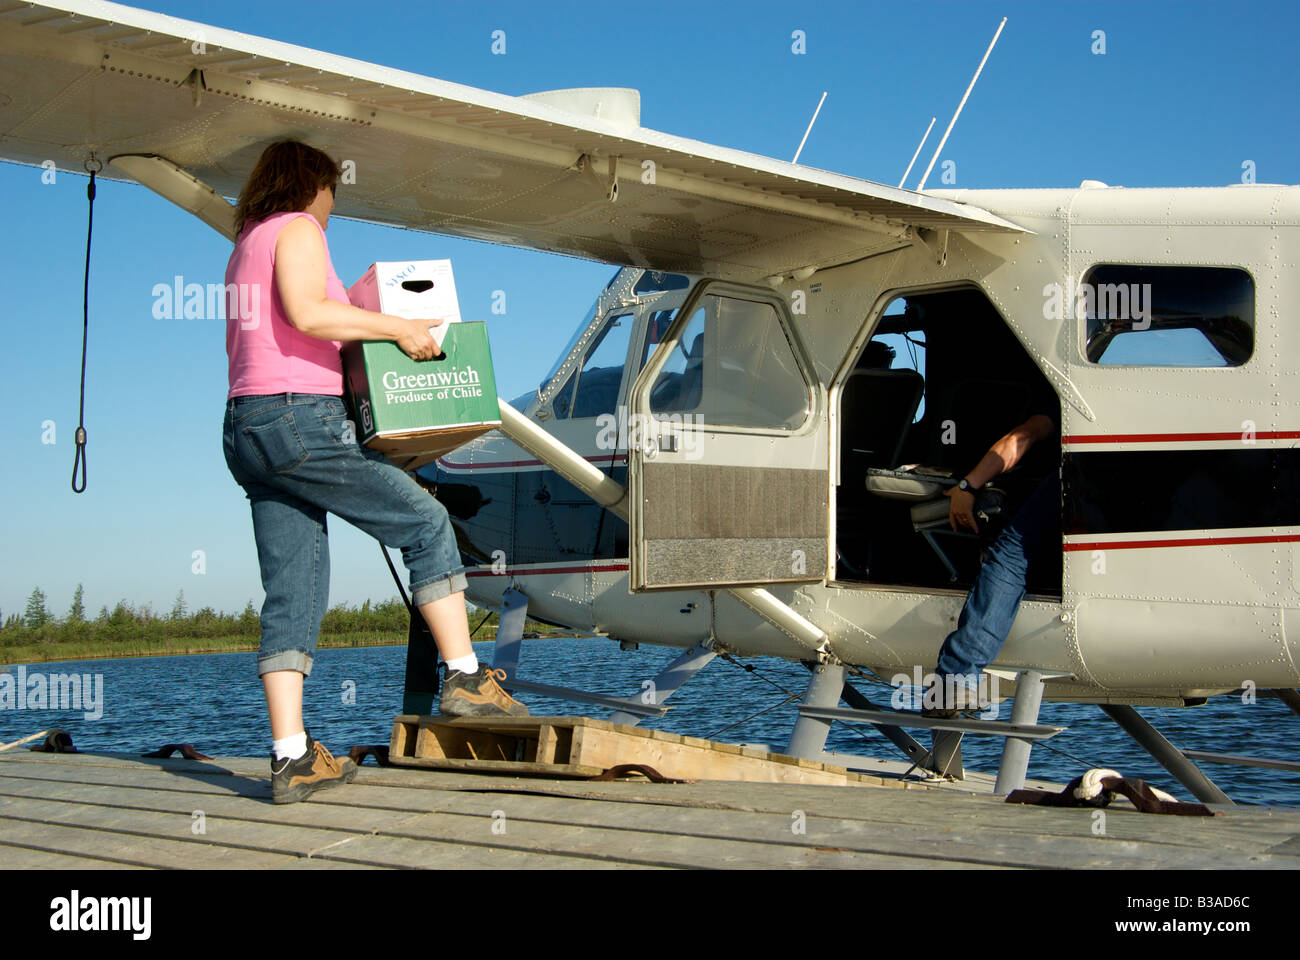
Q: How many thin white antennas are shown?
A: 3